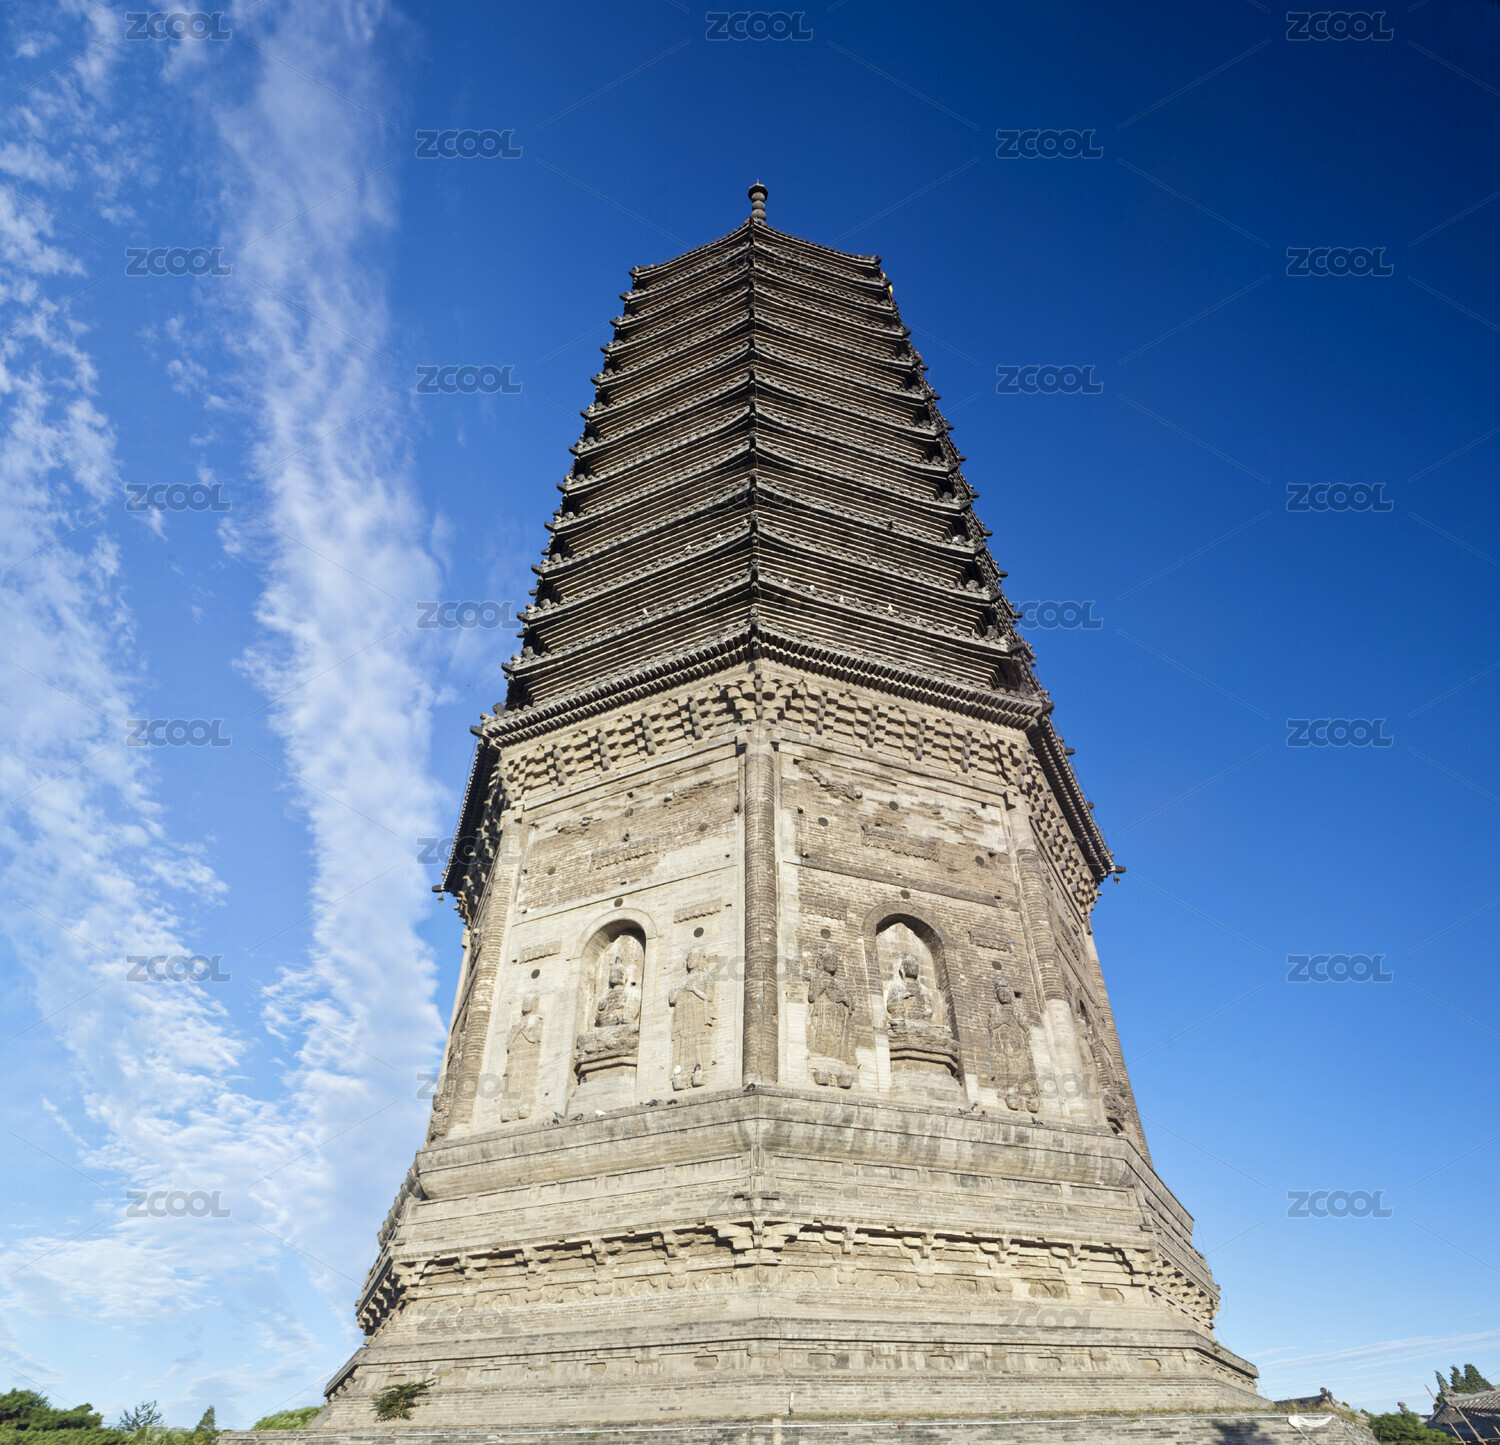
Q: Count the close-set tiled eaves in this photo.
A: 13